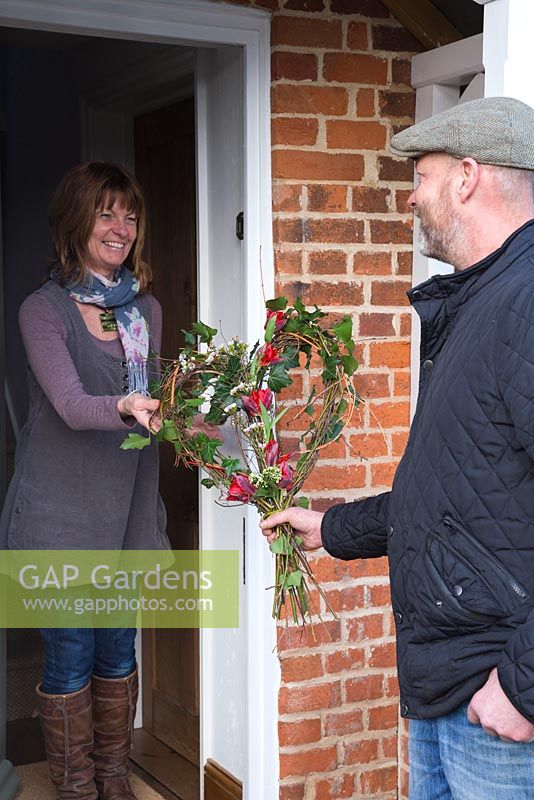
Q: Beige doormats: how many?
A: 1